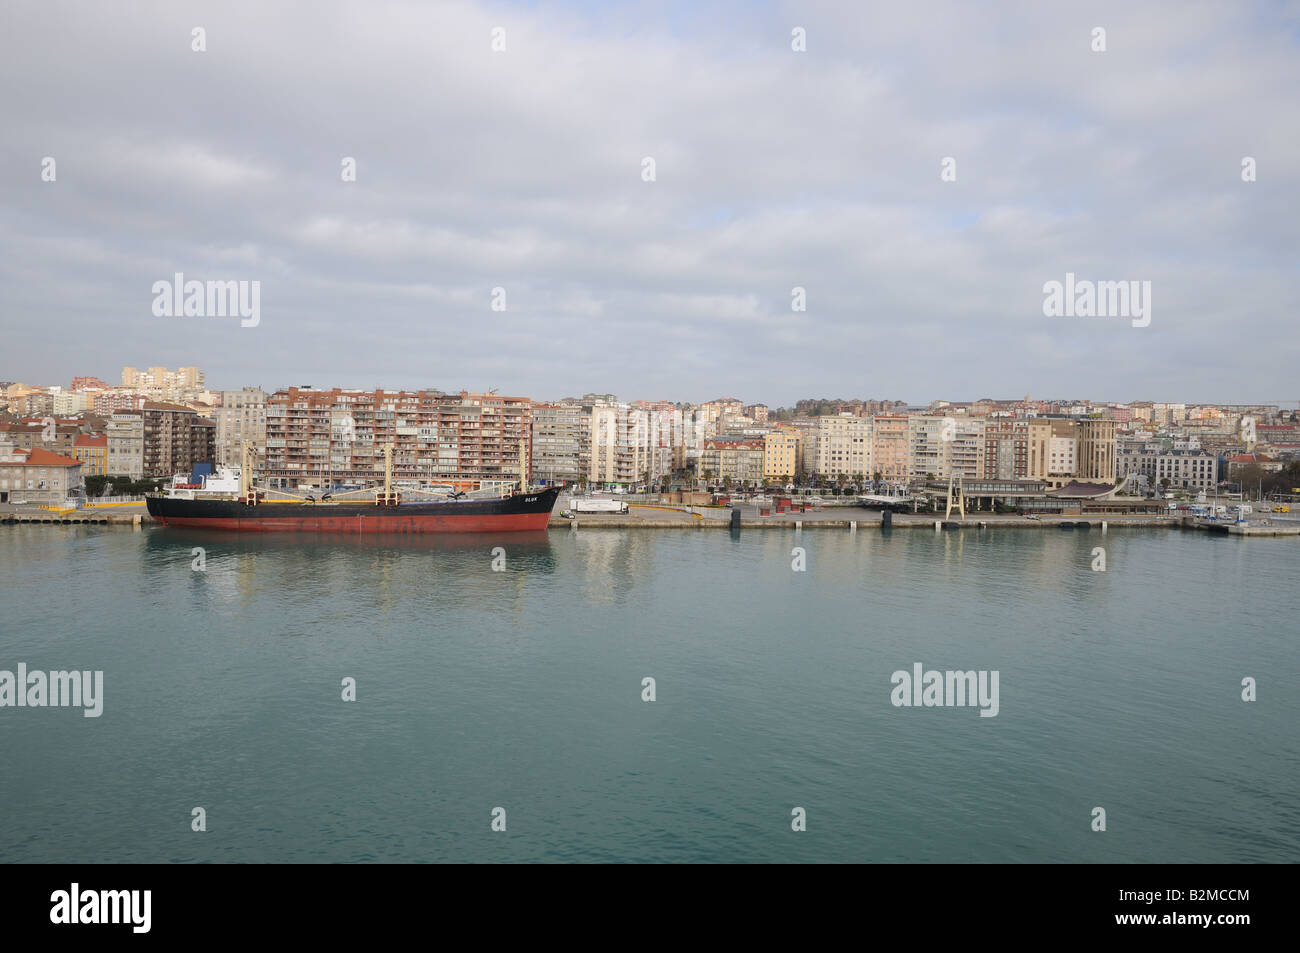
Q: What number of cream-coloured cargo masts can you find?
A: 3